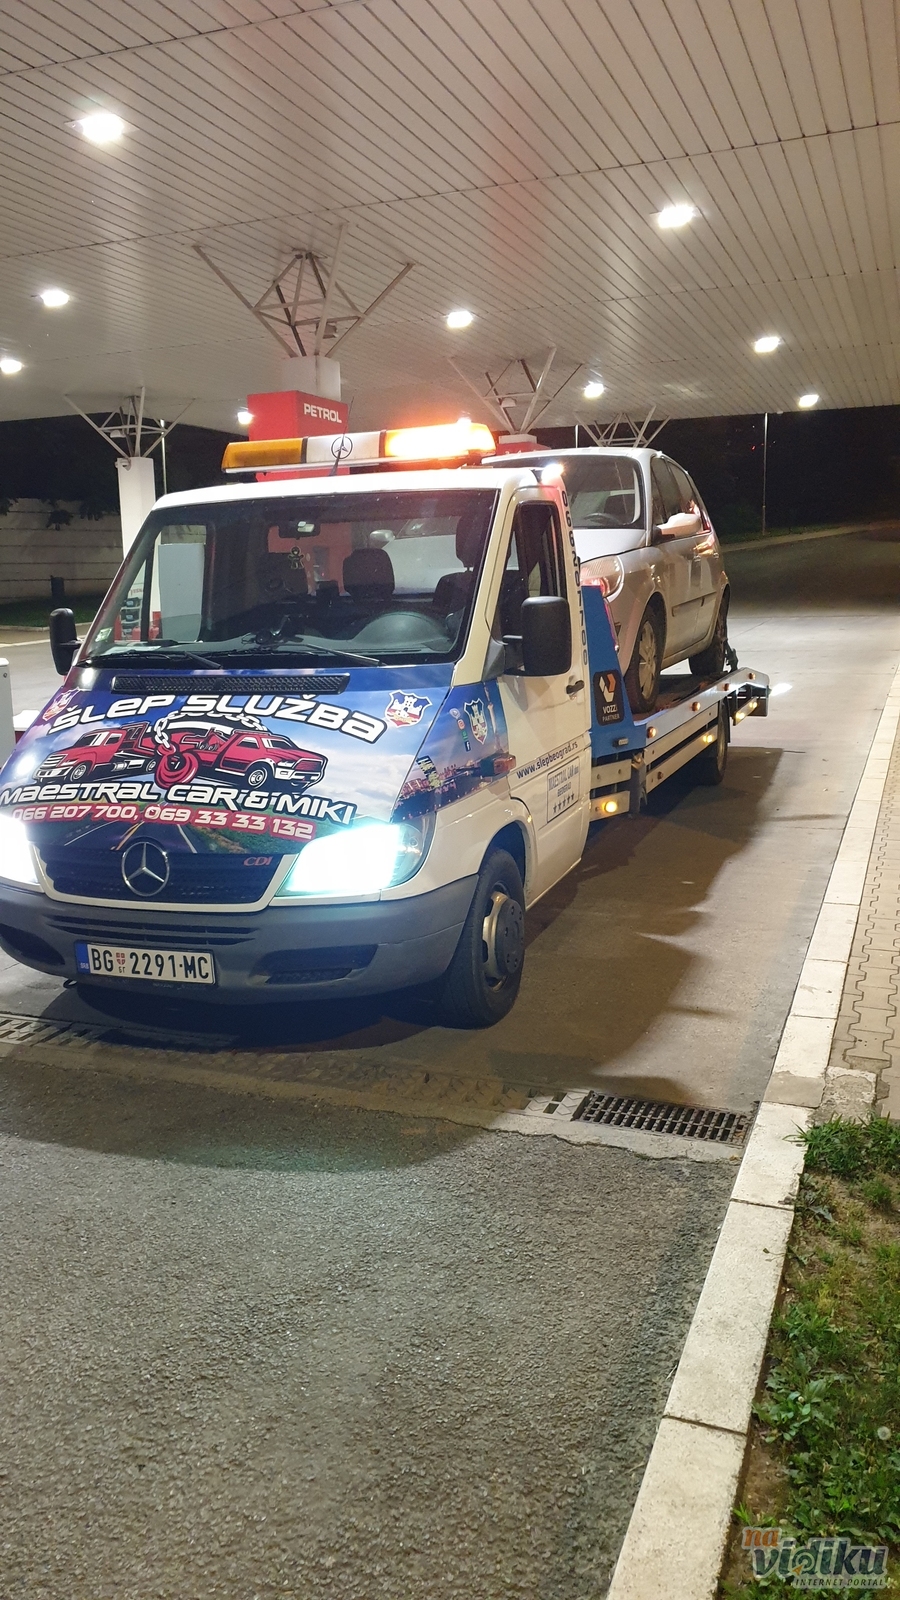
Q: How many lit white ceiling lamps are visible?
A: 9